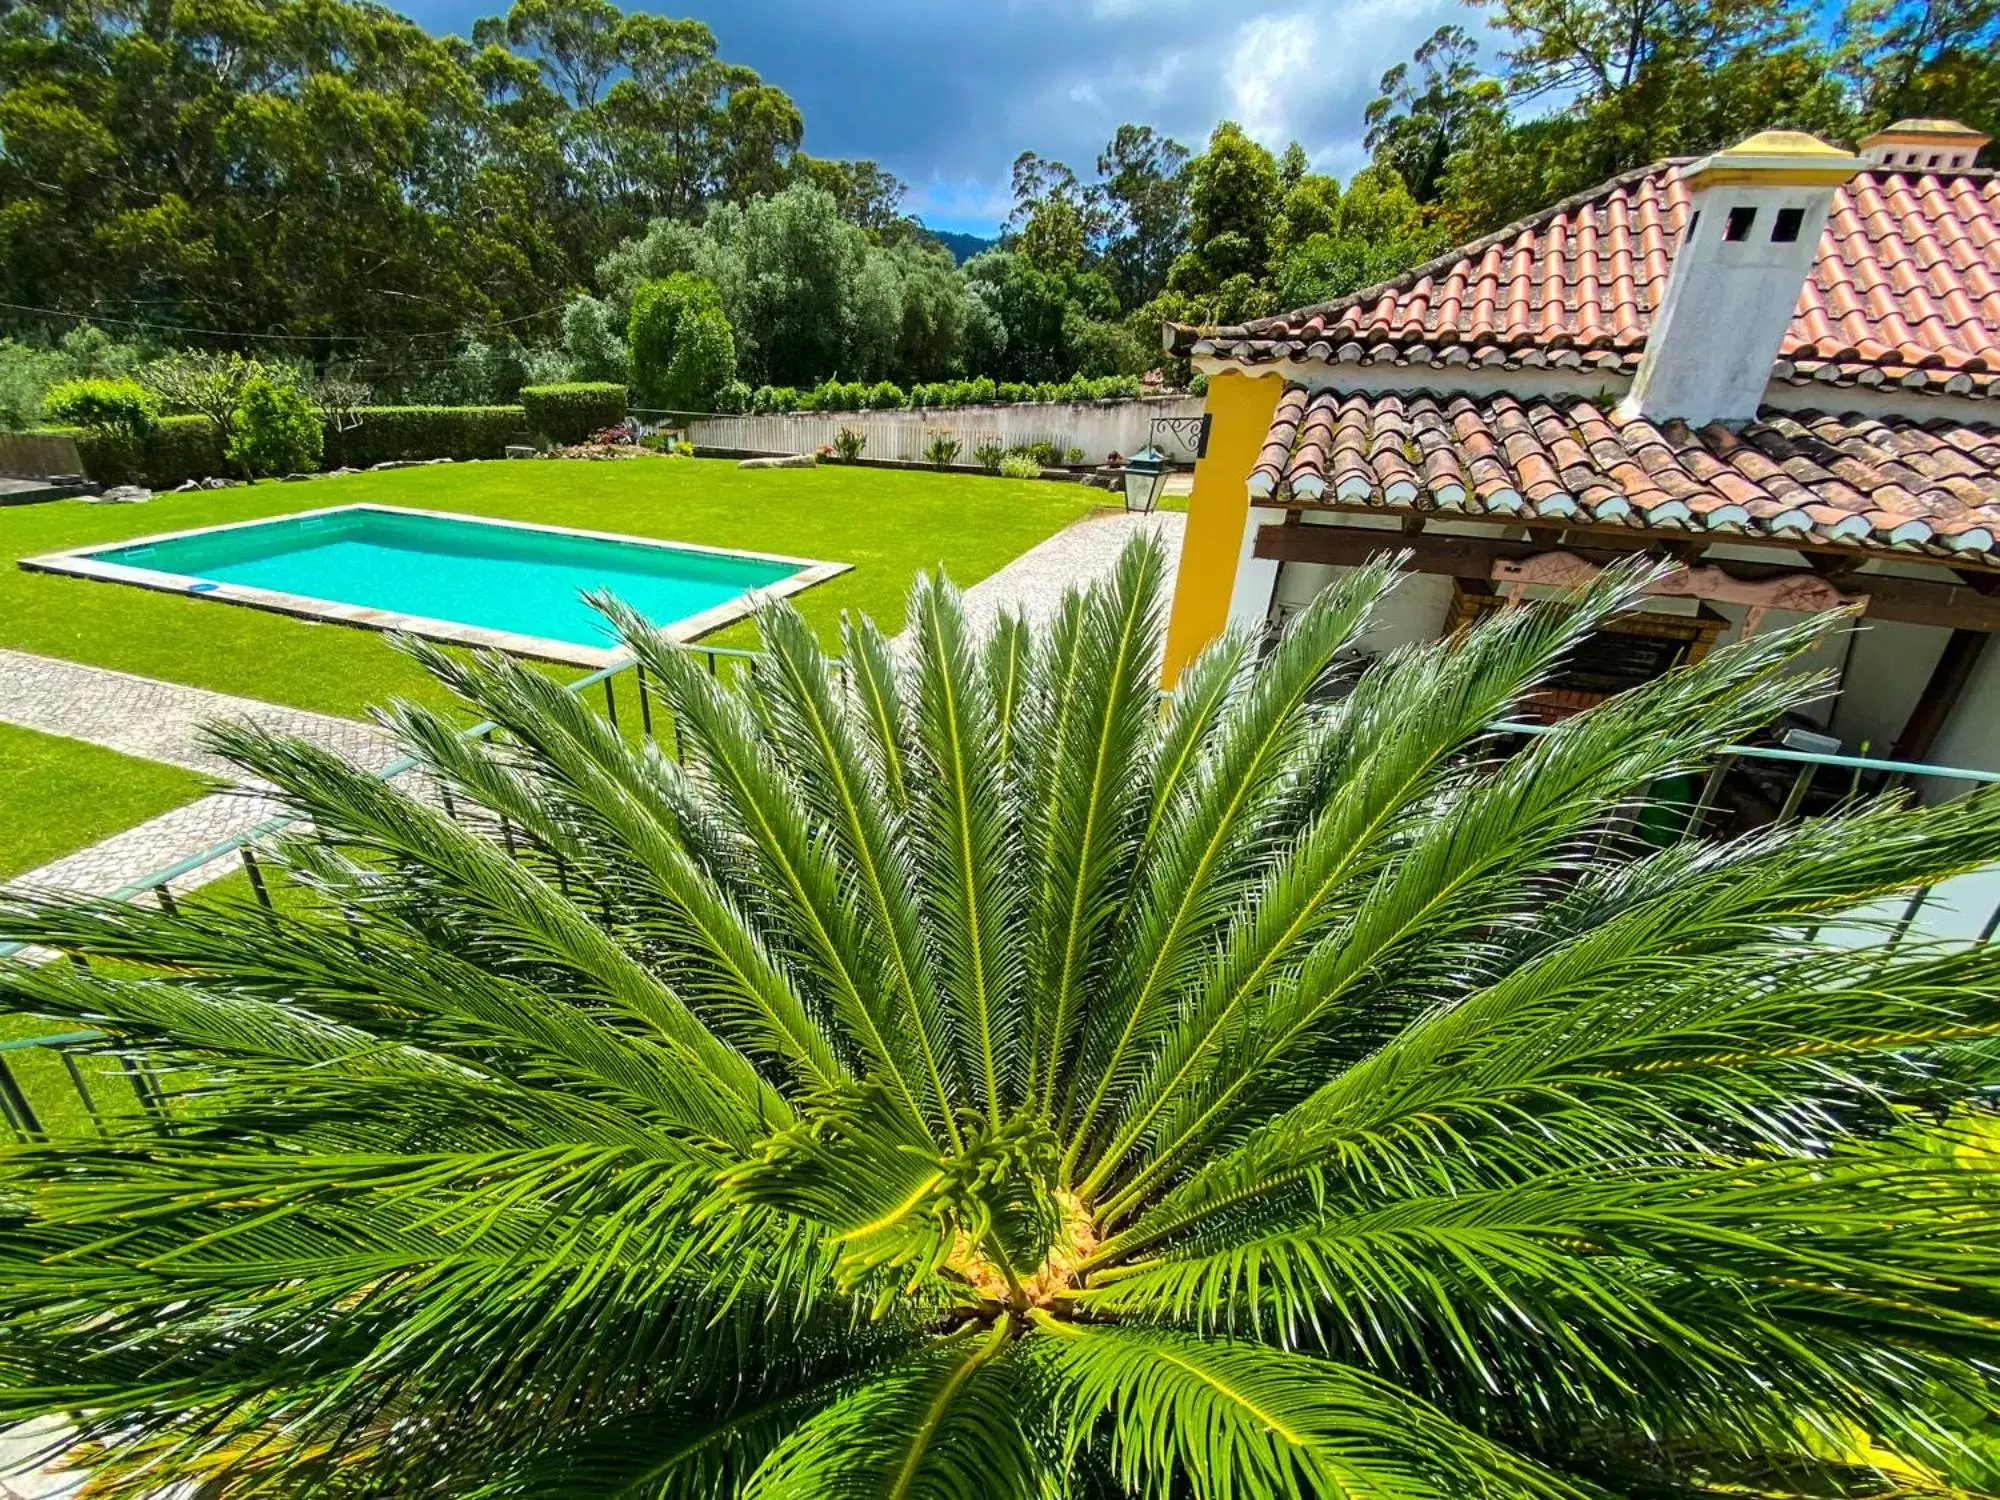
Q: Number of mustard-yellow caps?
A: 2